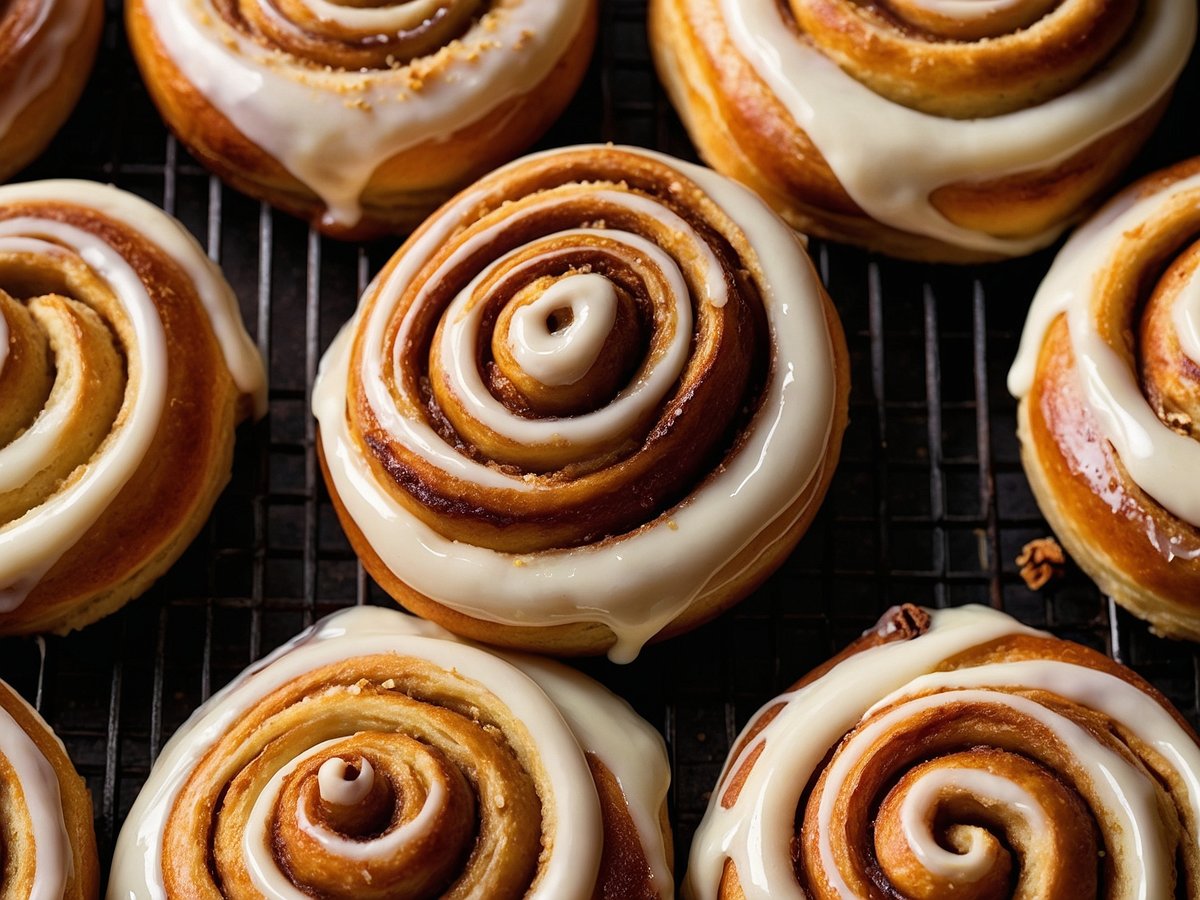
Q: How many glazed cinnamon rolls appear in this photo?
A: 9